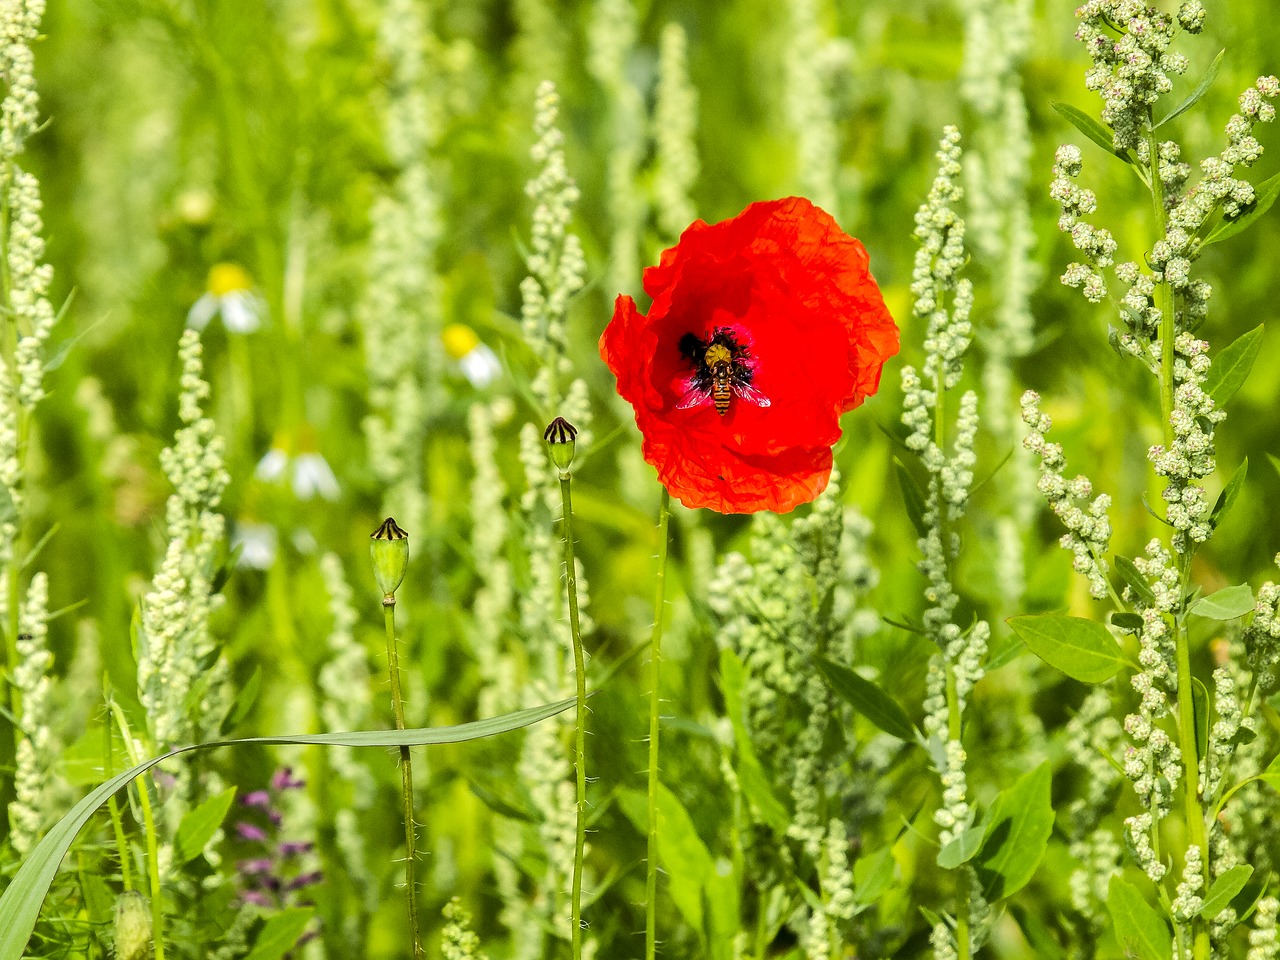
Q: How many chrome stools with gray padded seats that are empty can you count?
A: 0